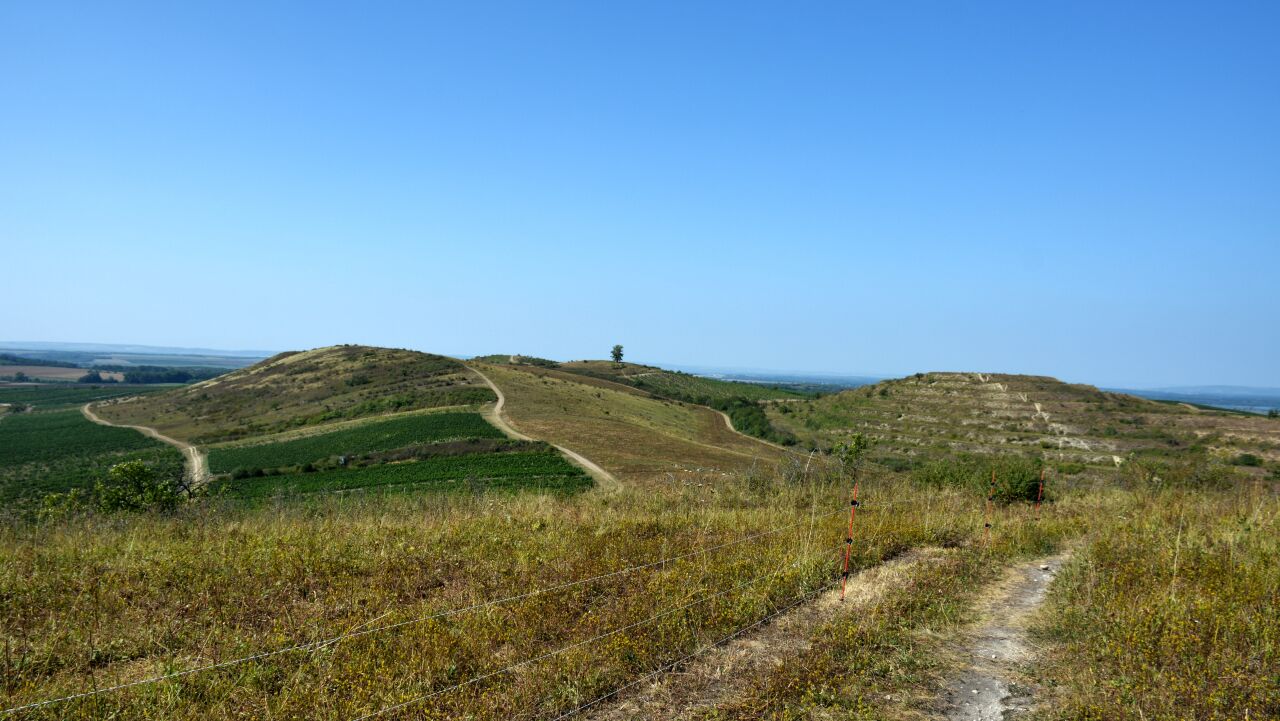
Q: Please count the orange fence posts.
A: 3